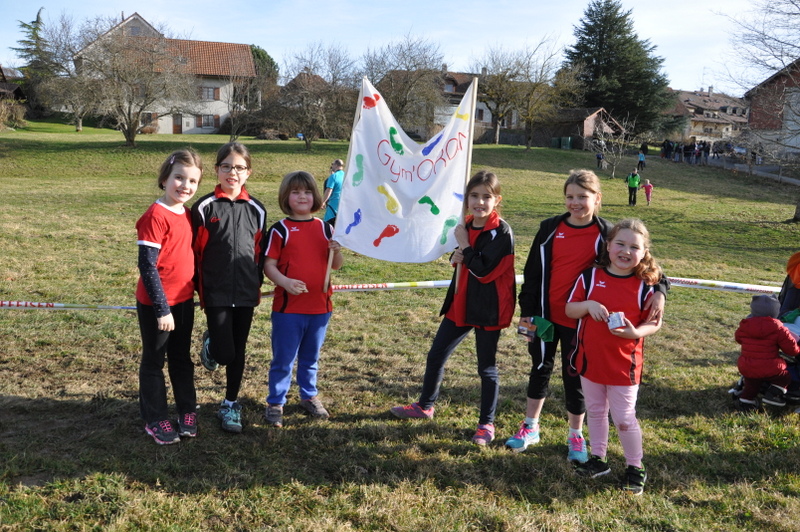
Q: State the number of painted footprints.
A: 11